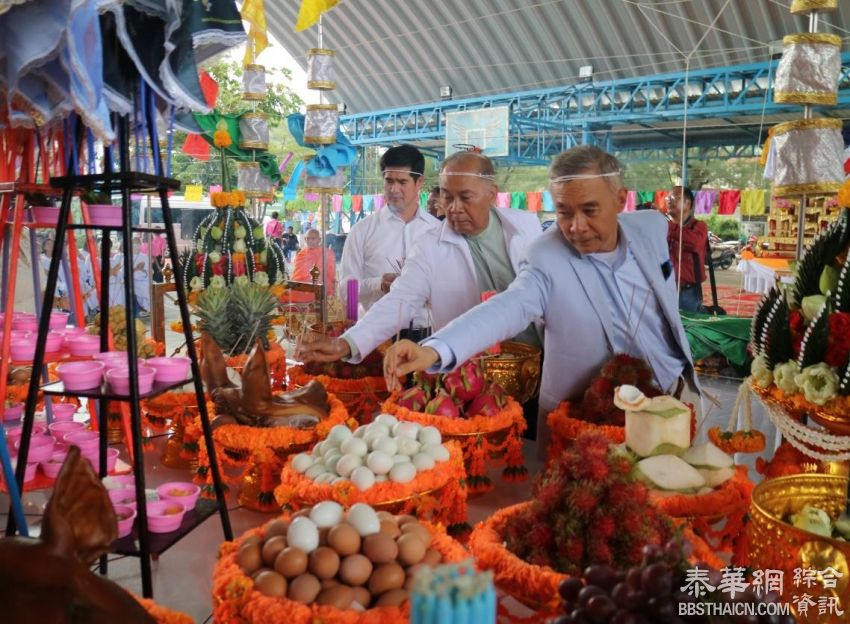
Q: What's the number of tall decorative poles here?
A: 3